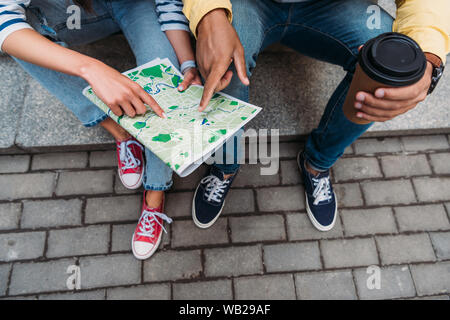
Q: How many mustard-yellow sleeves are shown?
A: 2